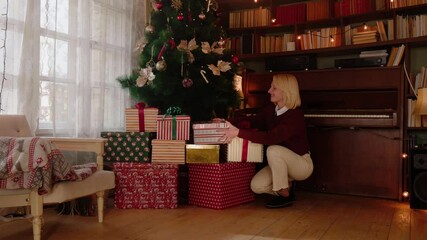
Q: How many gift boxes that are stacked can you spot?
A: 9